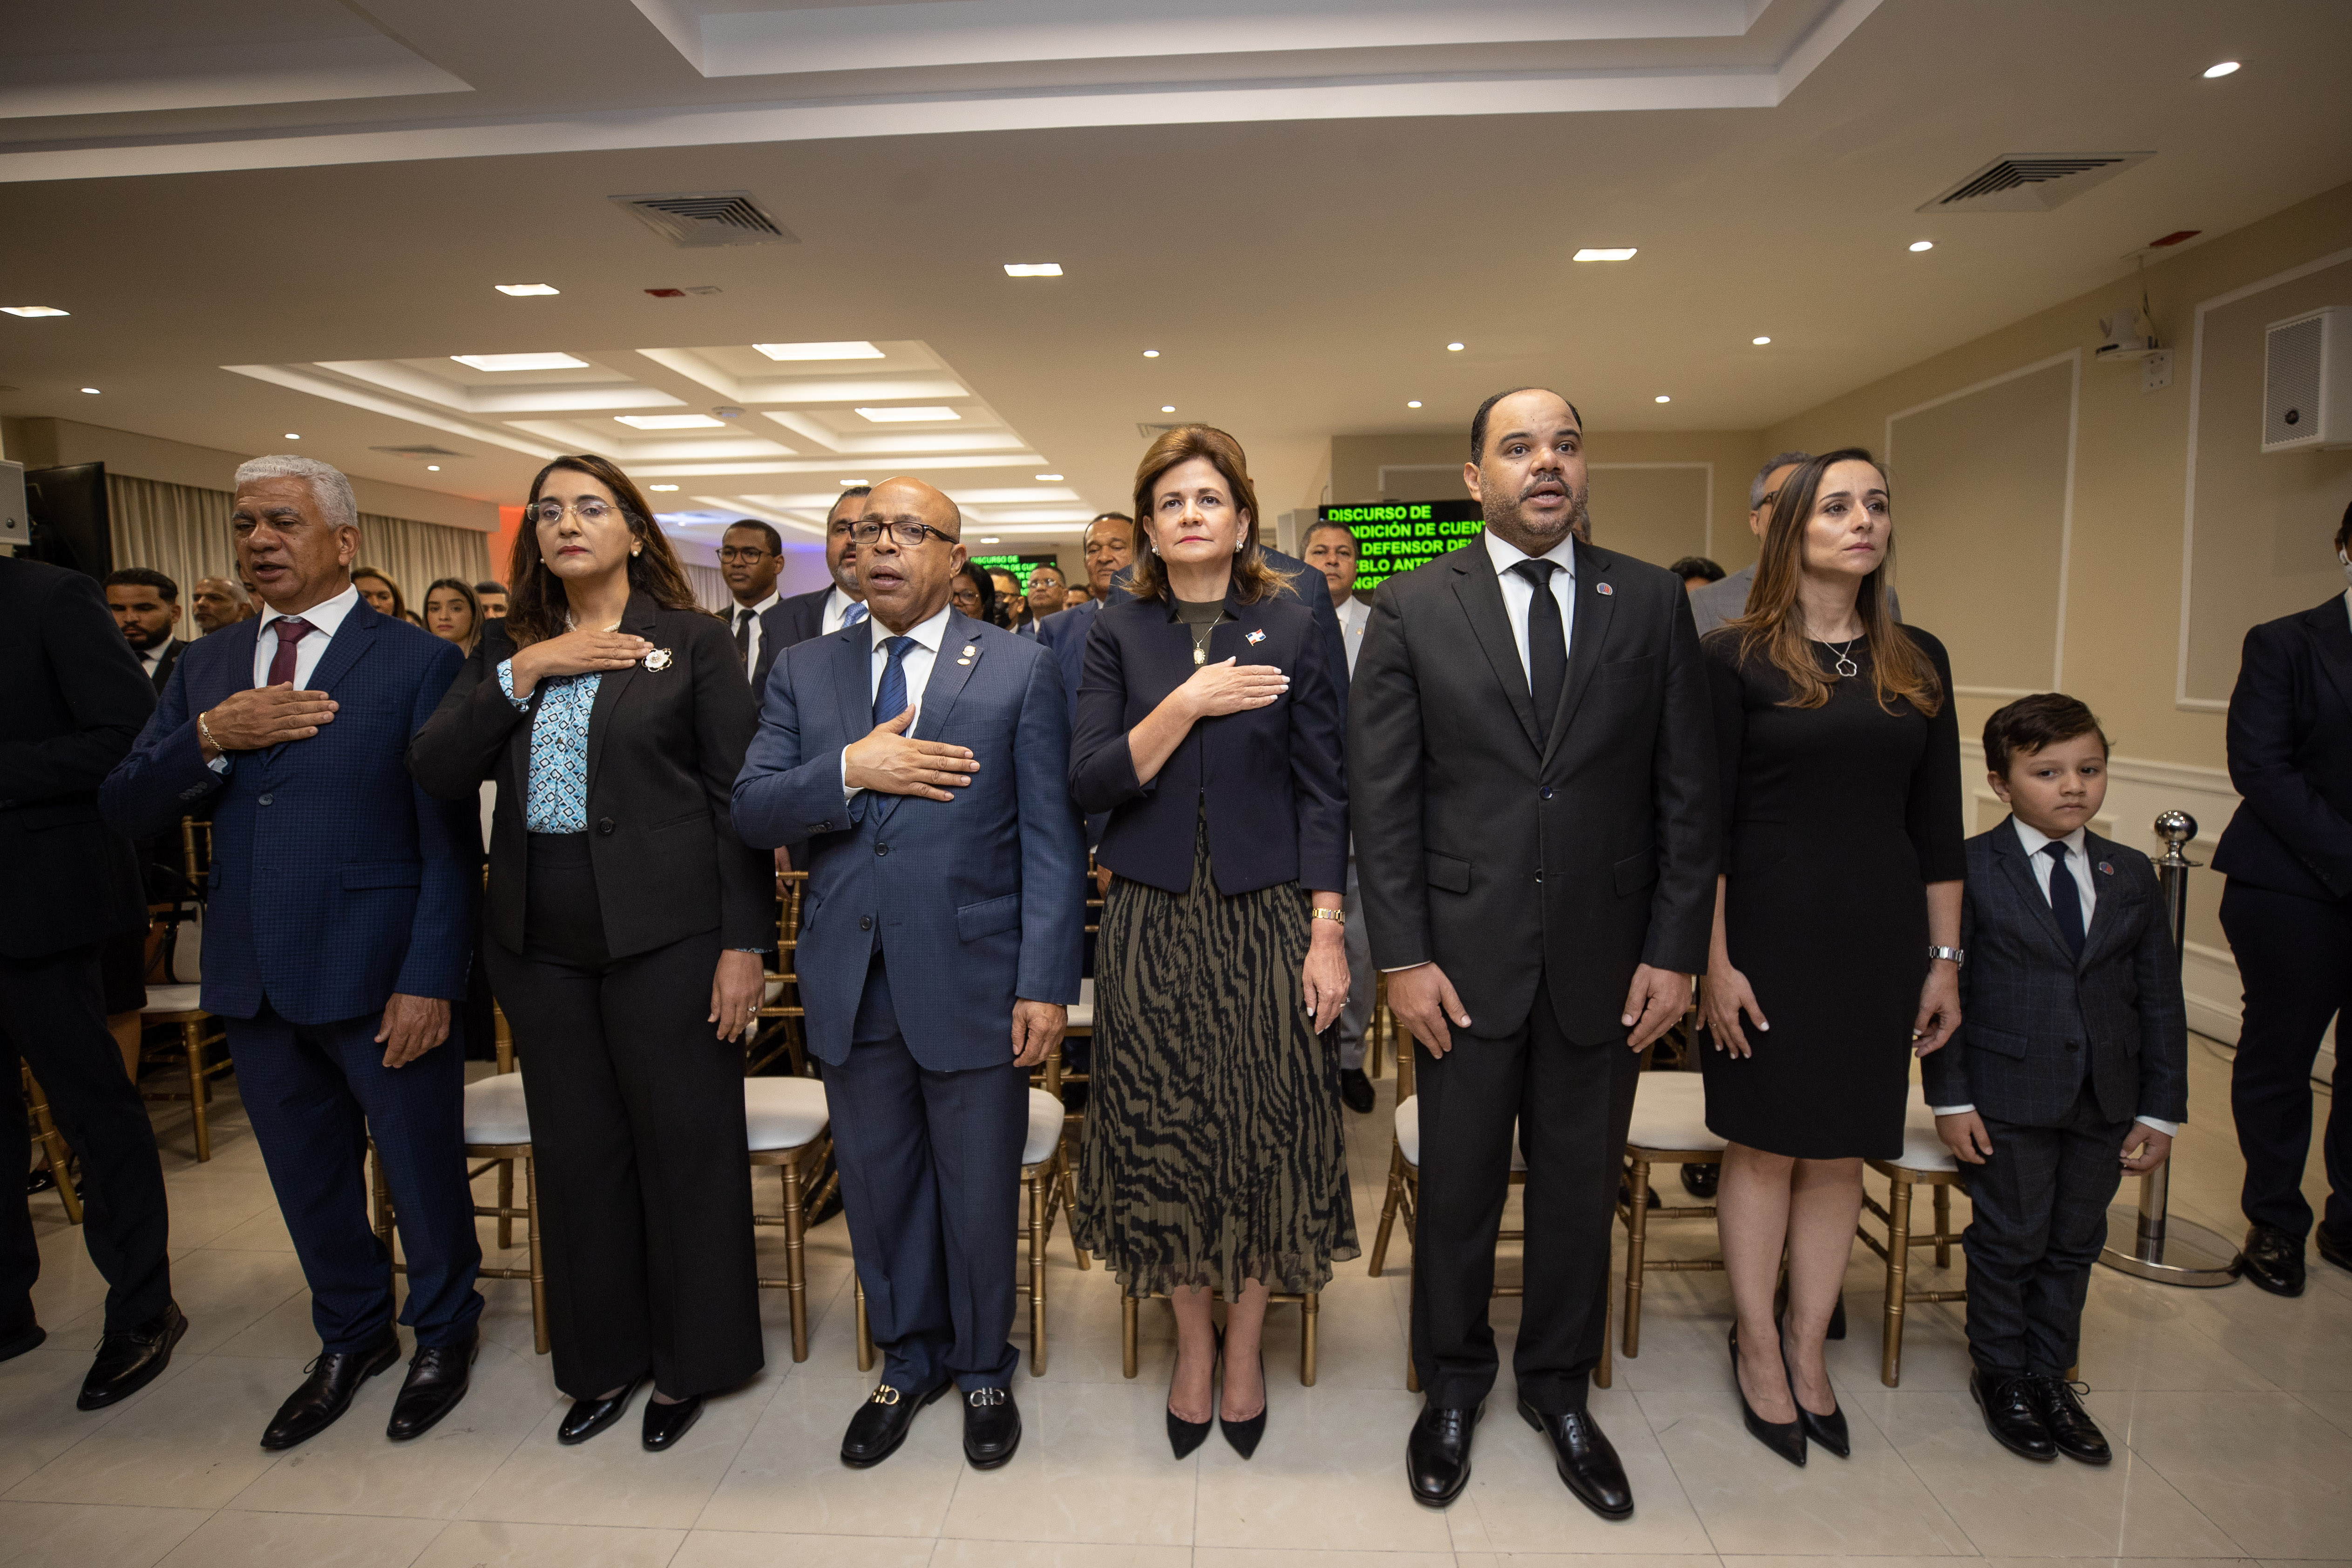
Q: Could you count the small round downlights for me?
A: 11